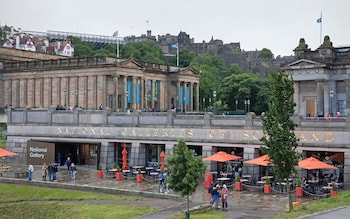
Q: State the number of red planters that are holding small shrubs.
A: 7